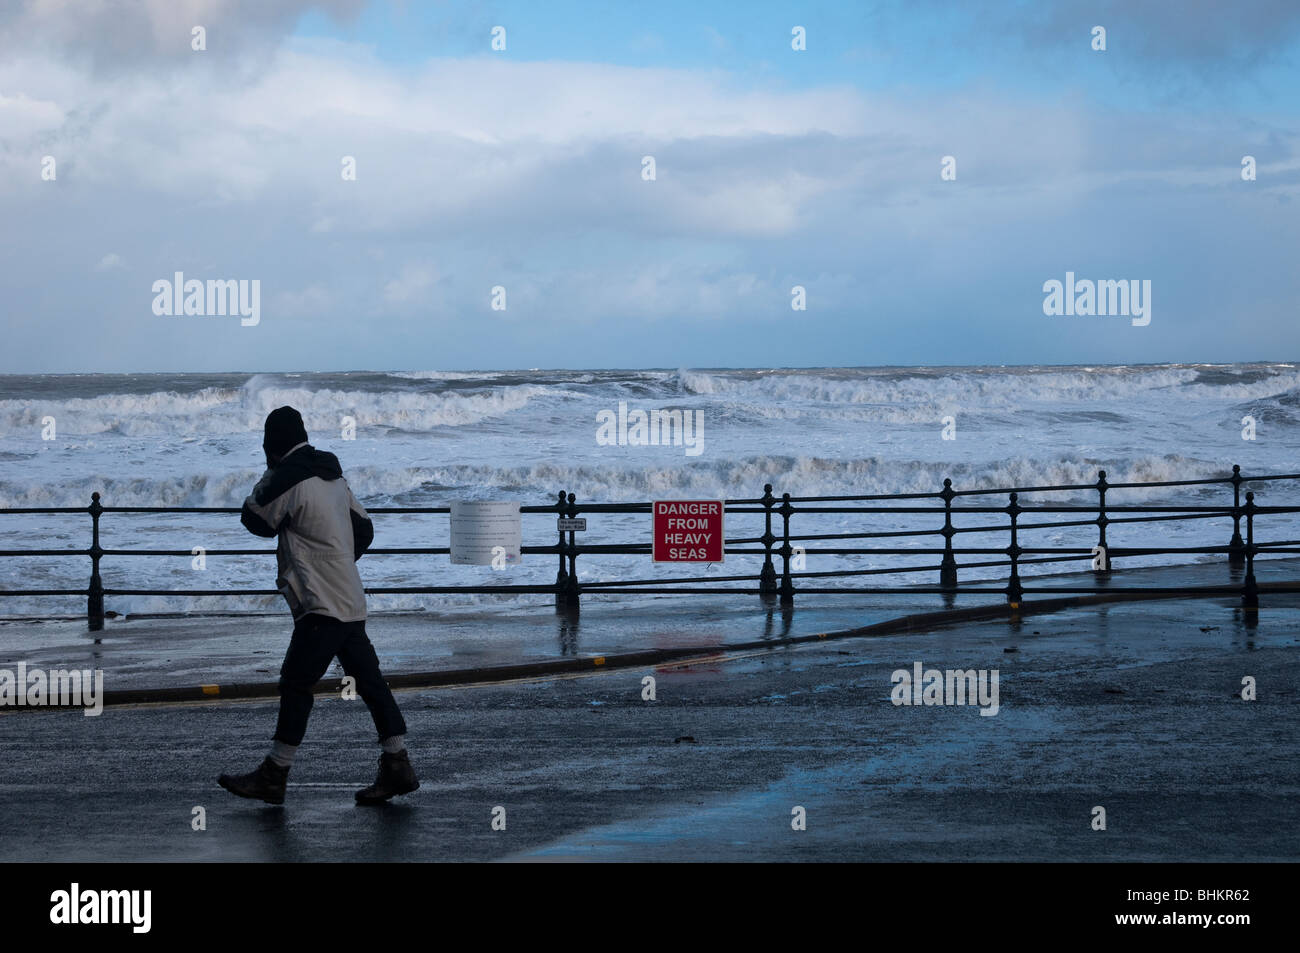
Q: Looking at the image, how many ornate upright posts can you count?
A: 10